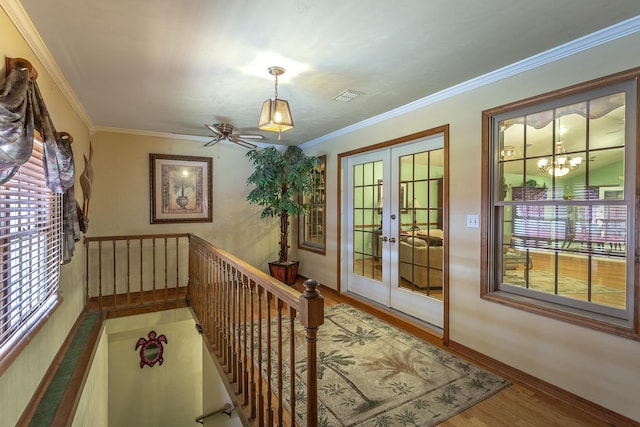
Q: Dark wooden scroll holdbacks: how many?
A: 2